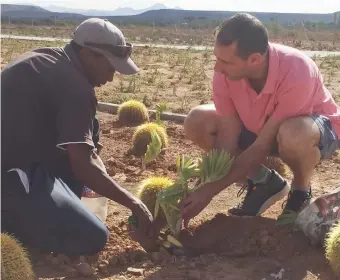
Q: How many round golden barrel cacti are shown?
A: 6